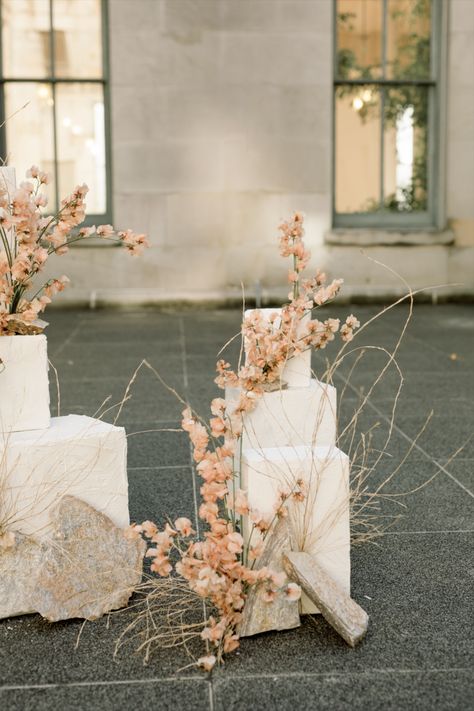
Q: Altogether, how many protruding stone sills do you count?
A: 2